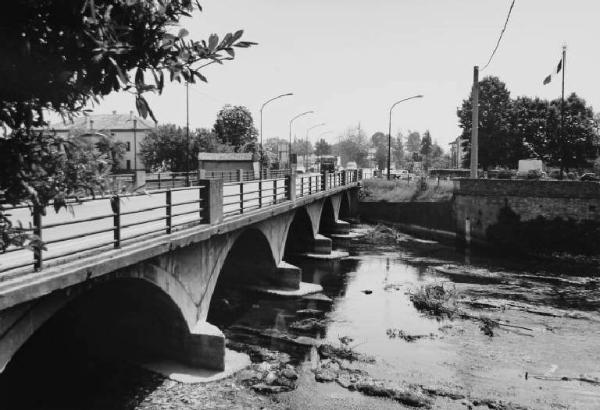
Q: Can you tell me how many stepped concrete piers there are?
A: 4